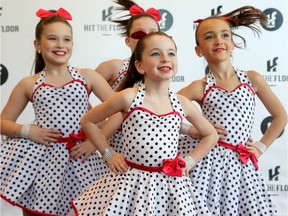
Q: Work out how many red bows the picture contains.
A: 7